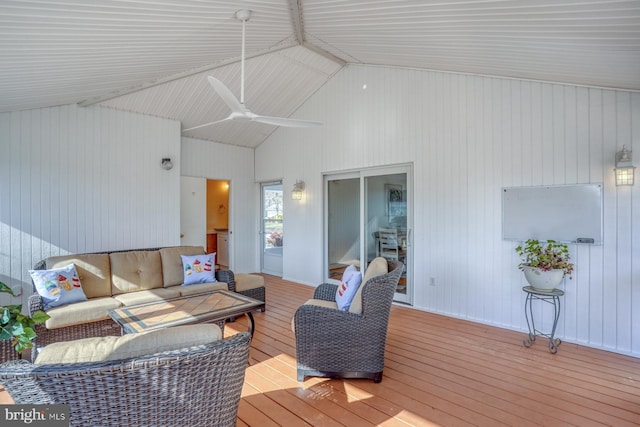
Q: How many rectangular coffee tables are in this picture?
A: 1